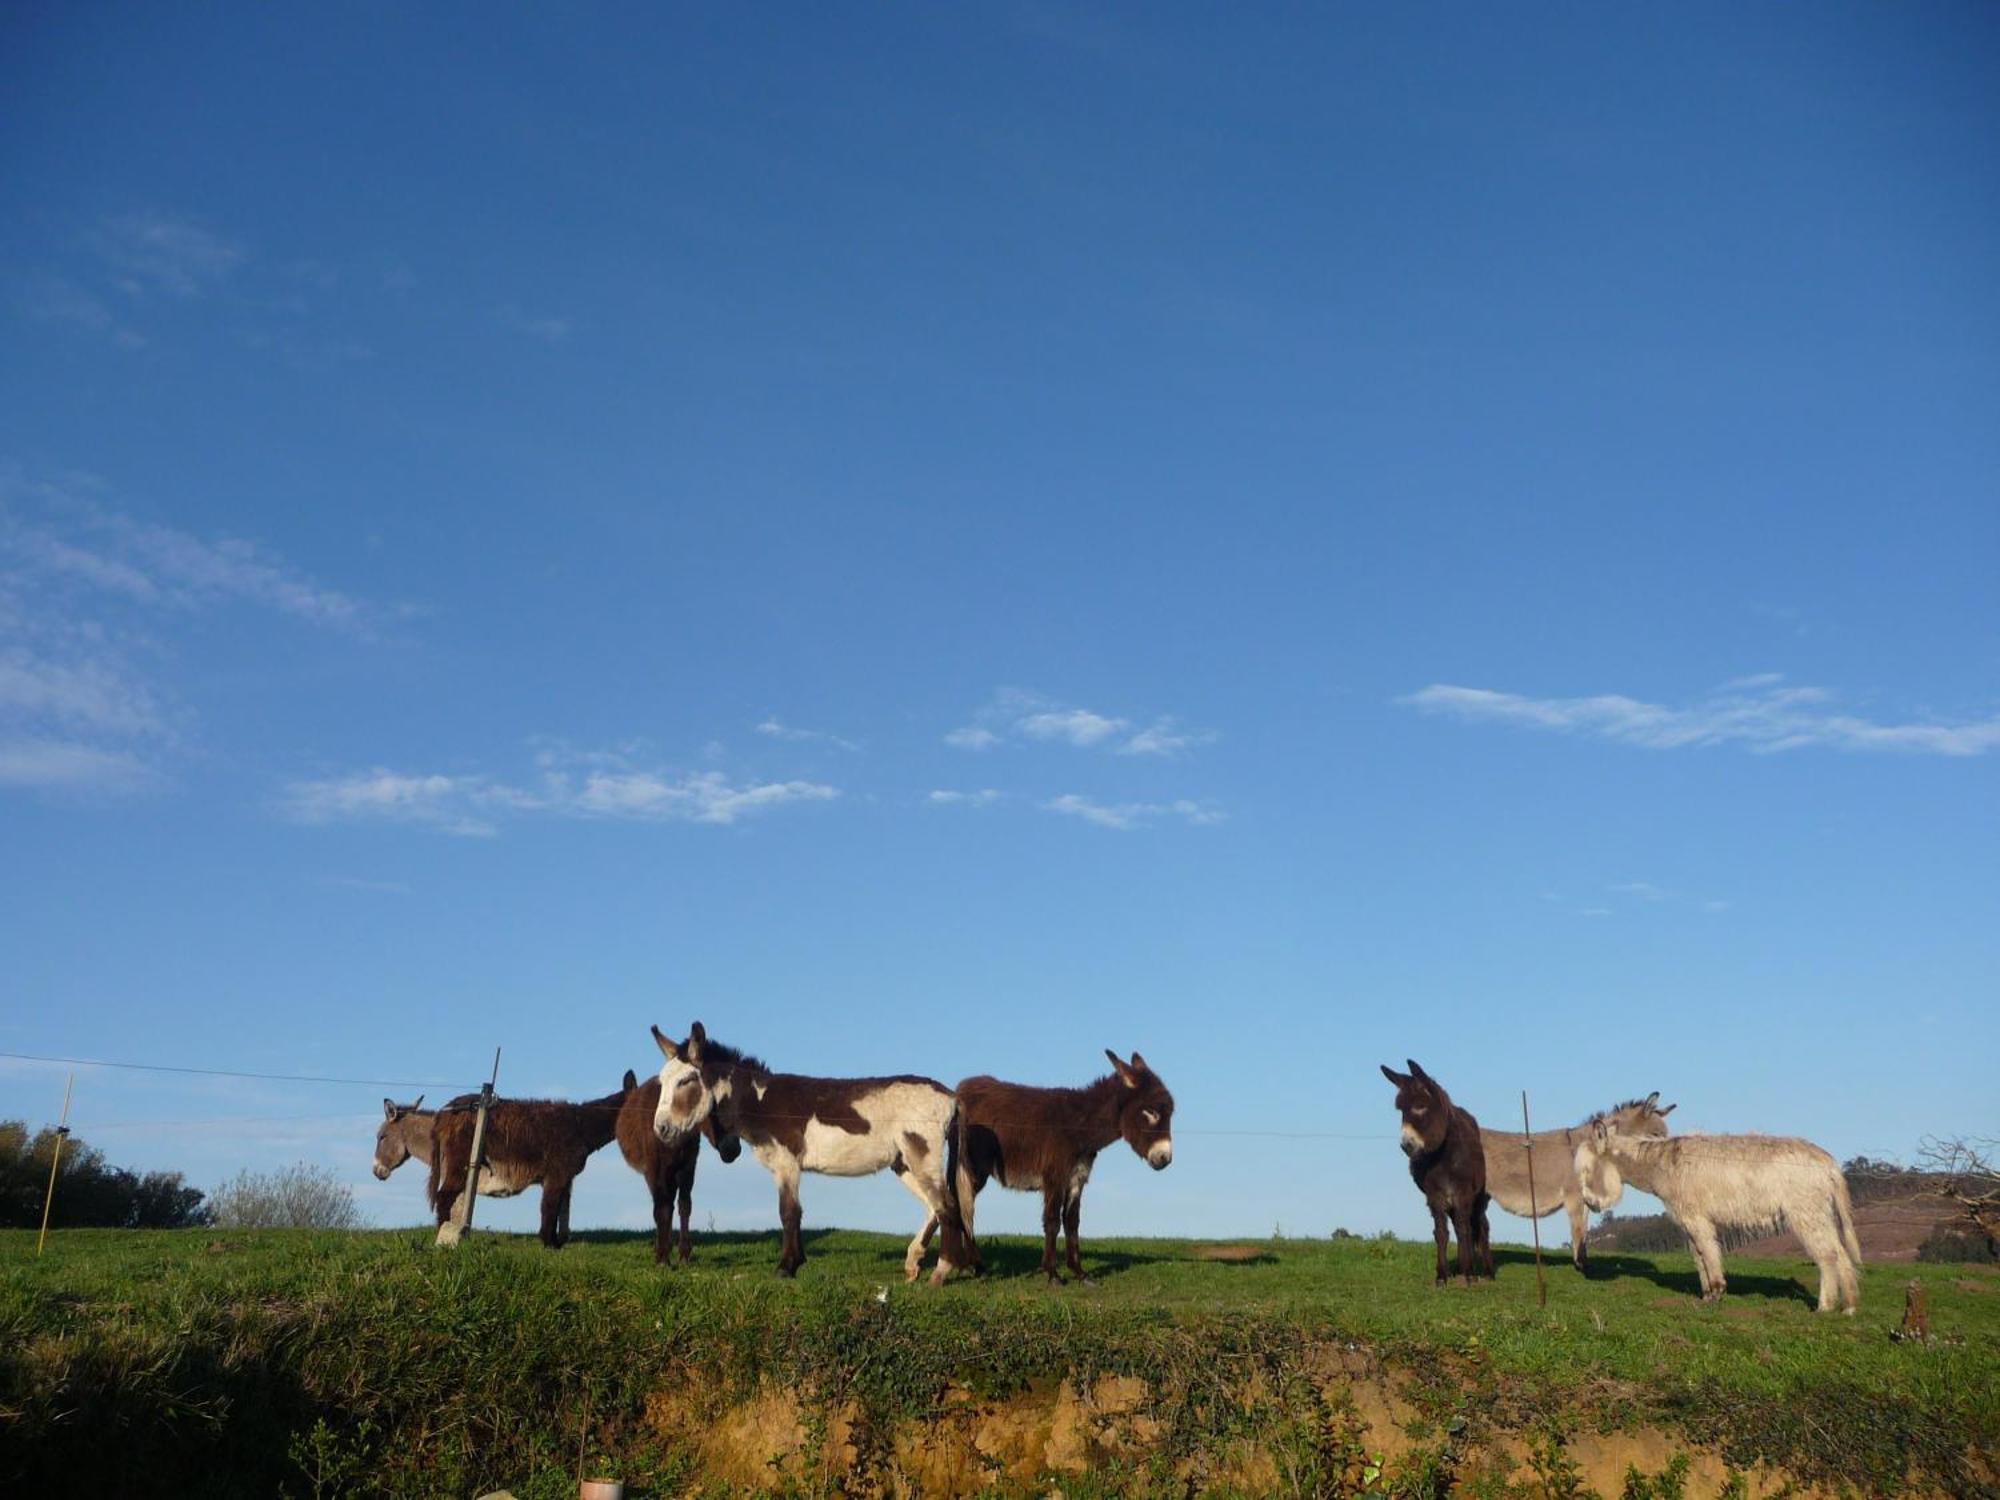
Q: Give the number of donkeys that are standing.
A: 8